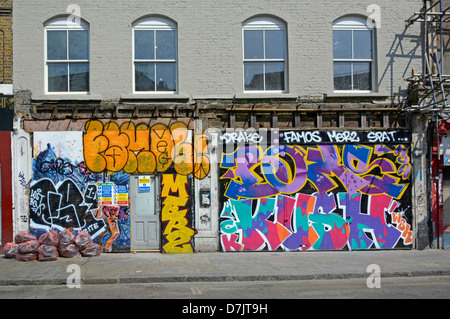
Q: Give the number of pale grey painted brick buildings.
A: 1